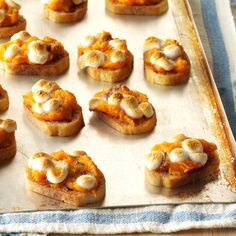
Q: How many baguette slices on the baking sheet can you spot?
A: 12